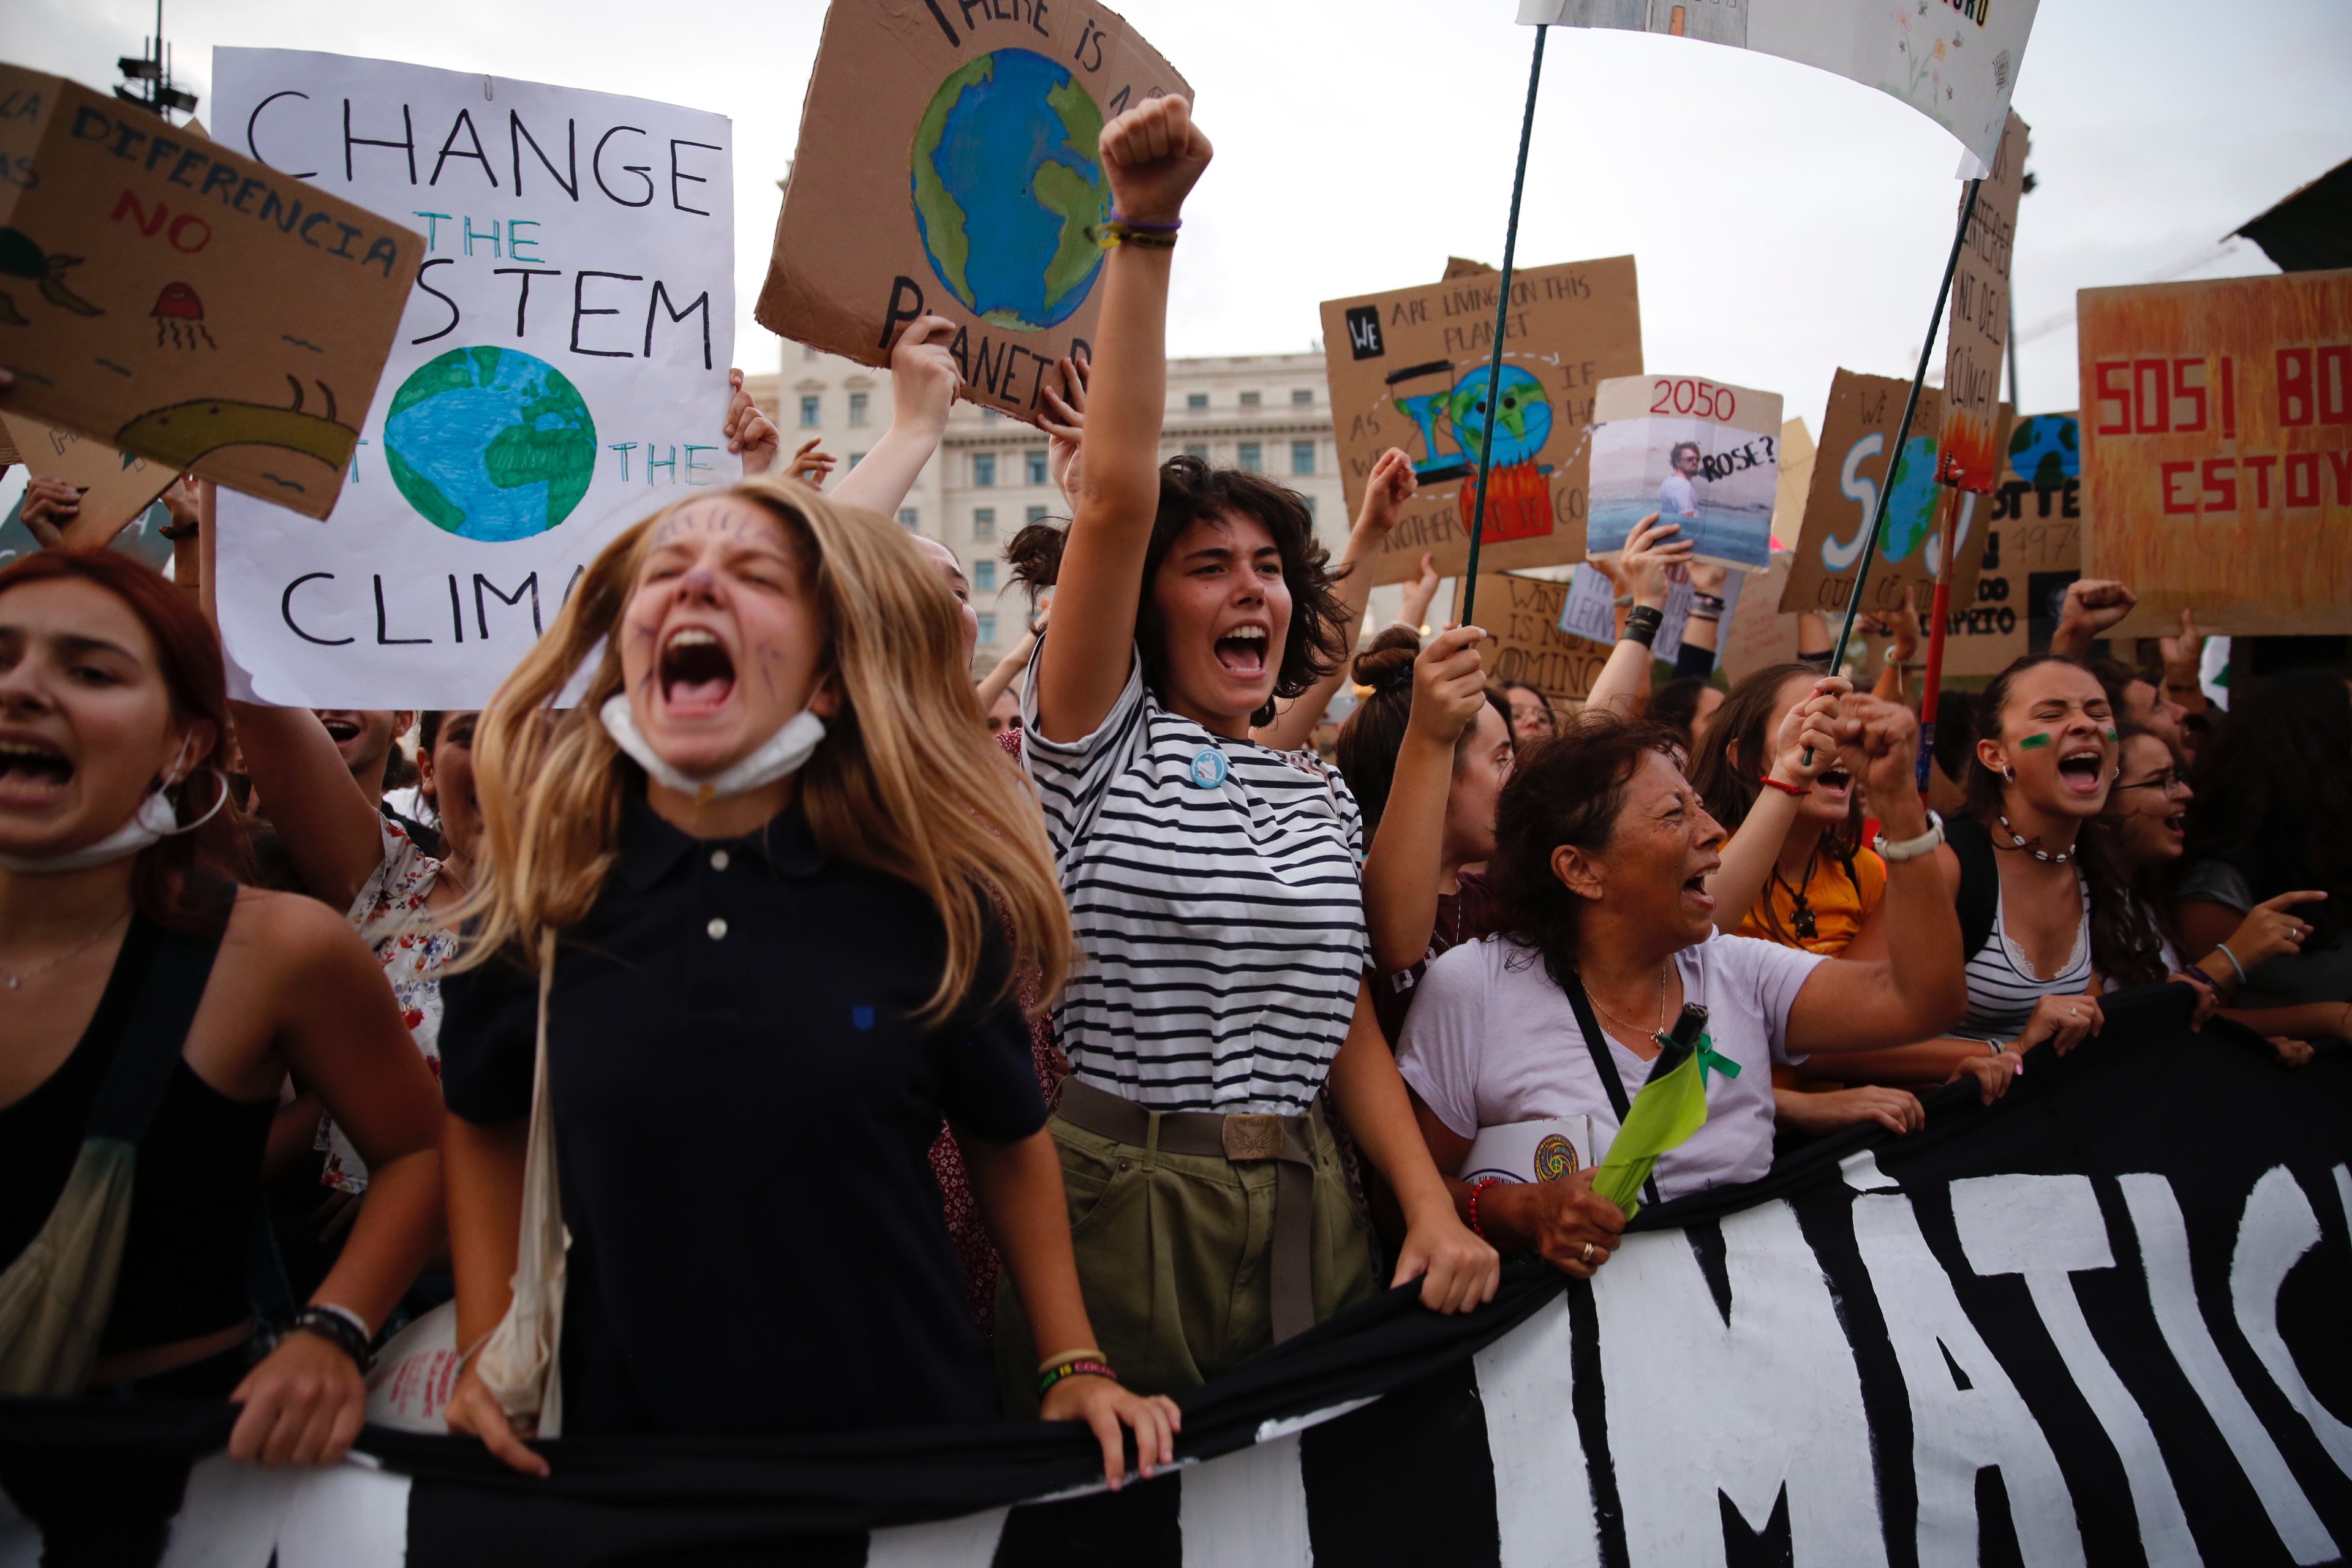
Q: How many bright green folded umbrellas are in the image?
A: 1